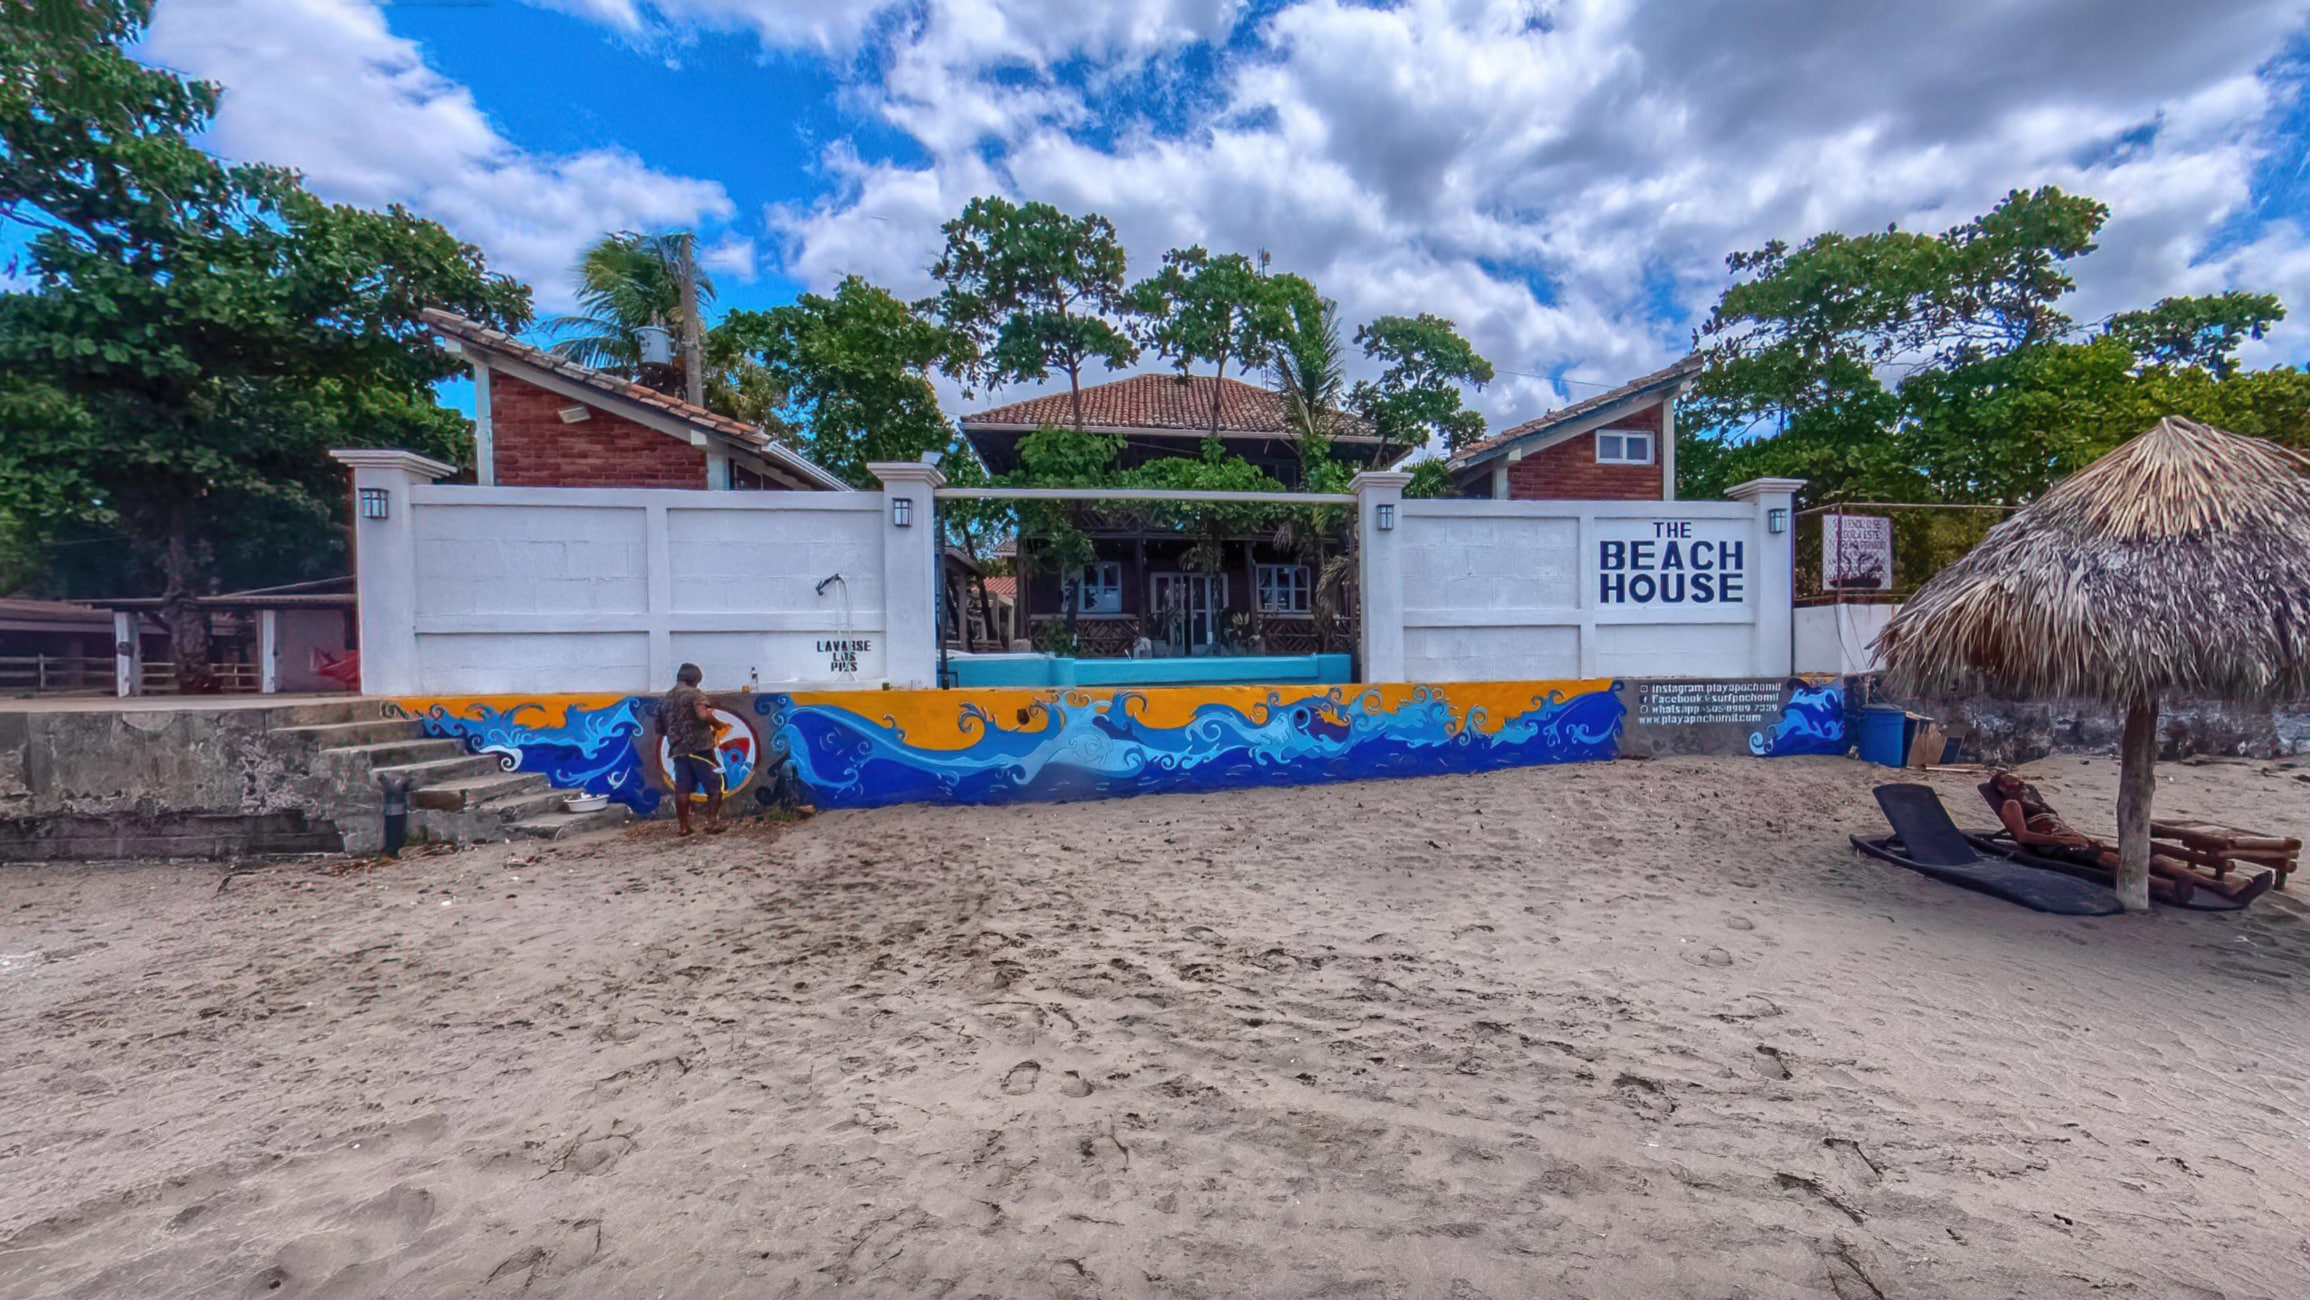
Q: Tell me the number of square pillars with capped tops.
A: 4